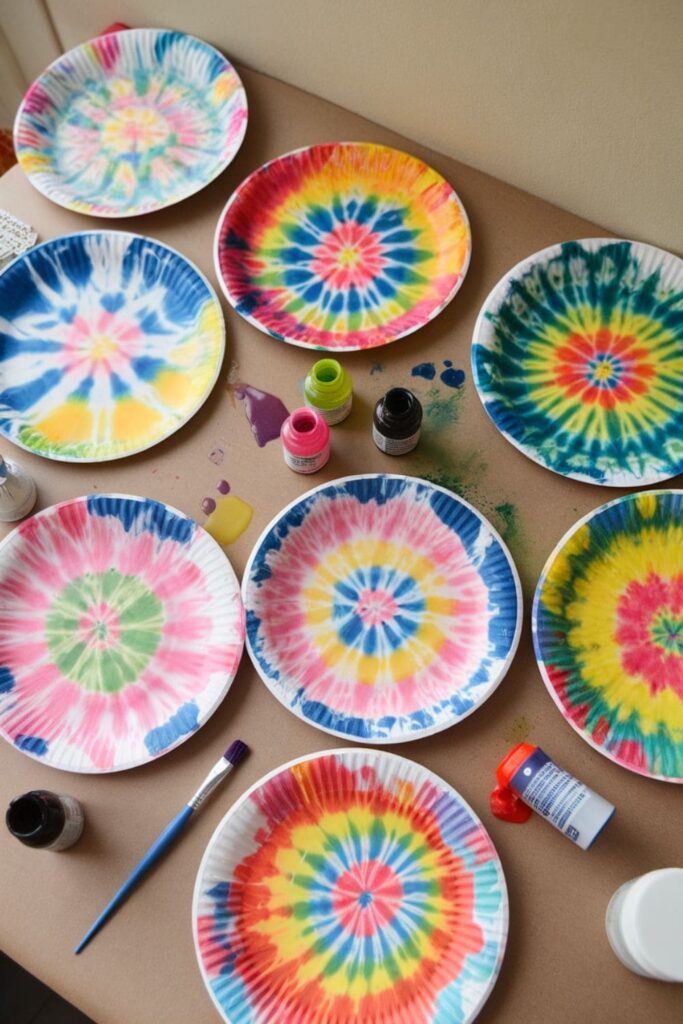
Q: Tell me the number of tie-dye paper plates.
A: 8